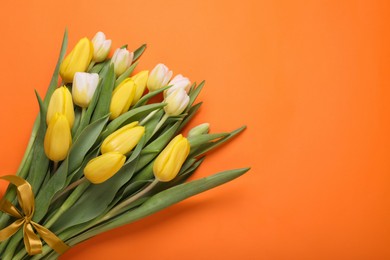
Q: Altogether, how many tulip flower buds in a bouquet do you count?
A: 15